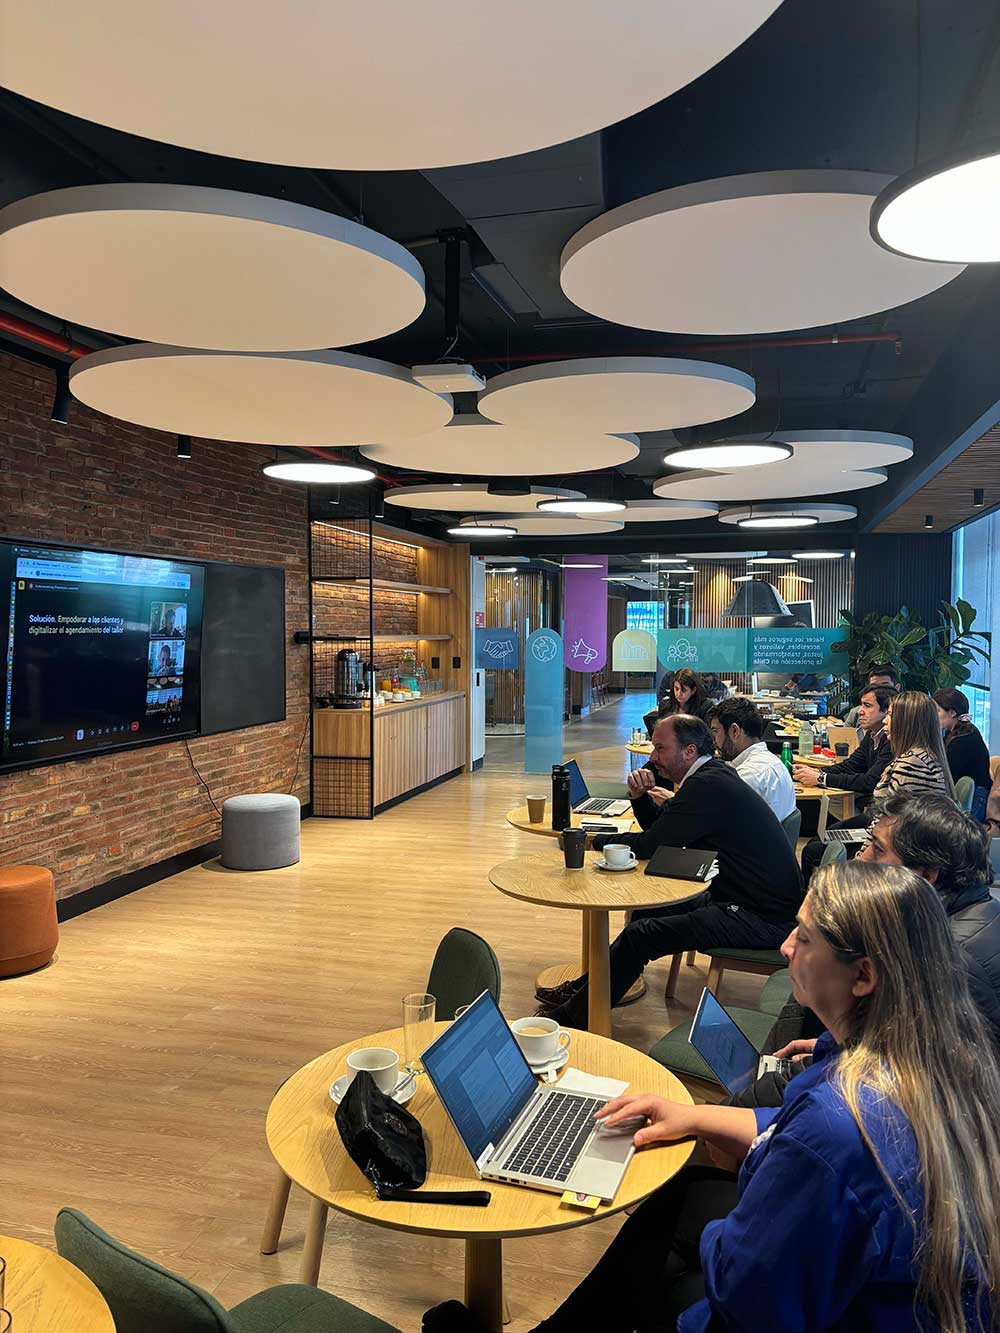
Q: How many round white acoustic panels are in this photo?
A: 12